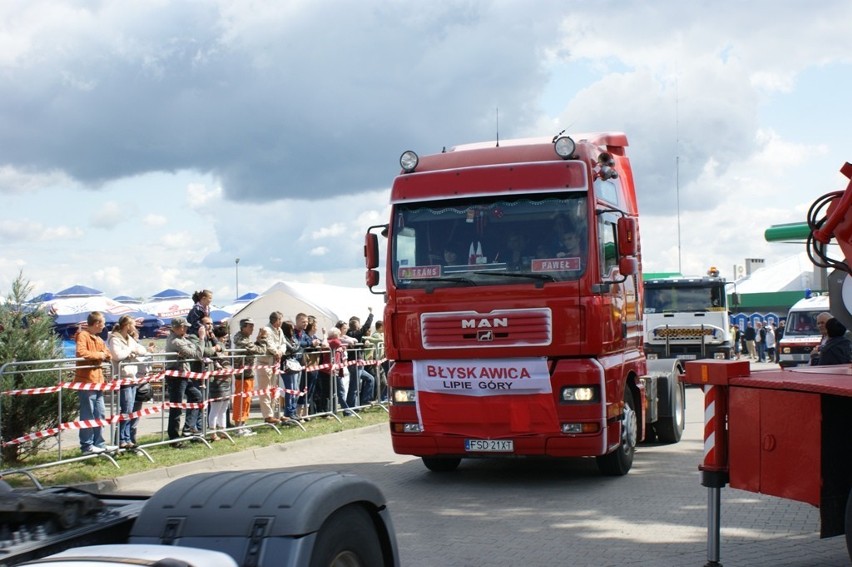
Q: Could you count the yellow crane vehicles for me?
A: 0